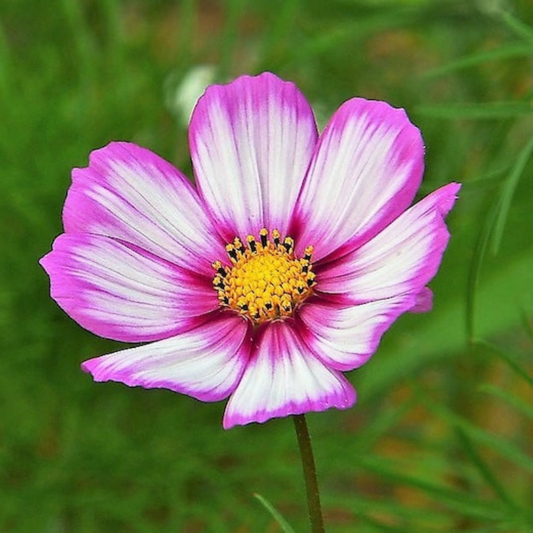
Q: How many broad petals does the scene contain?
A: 8